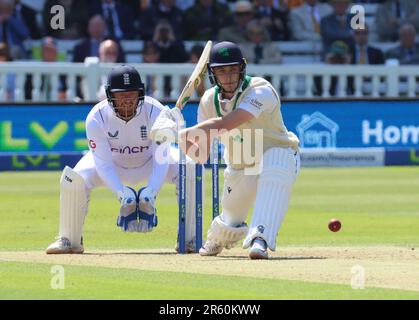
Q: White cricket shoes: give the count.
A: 4